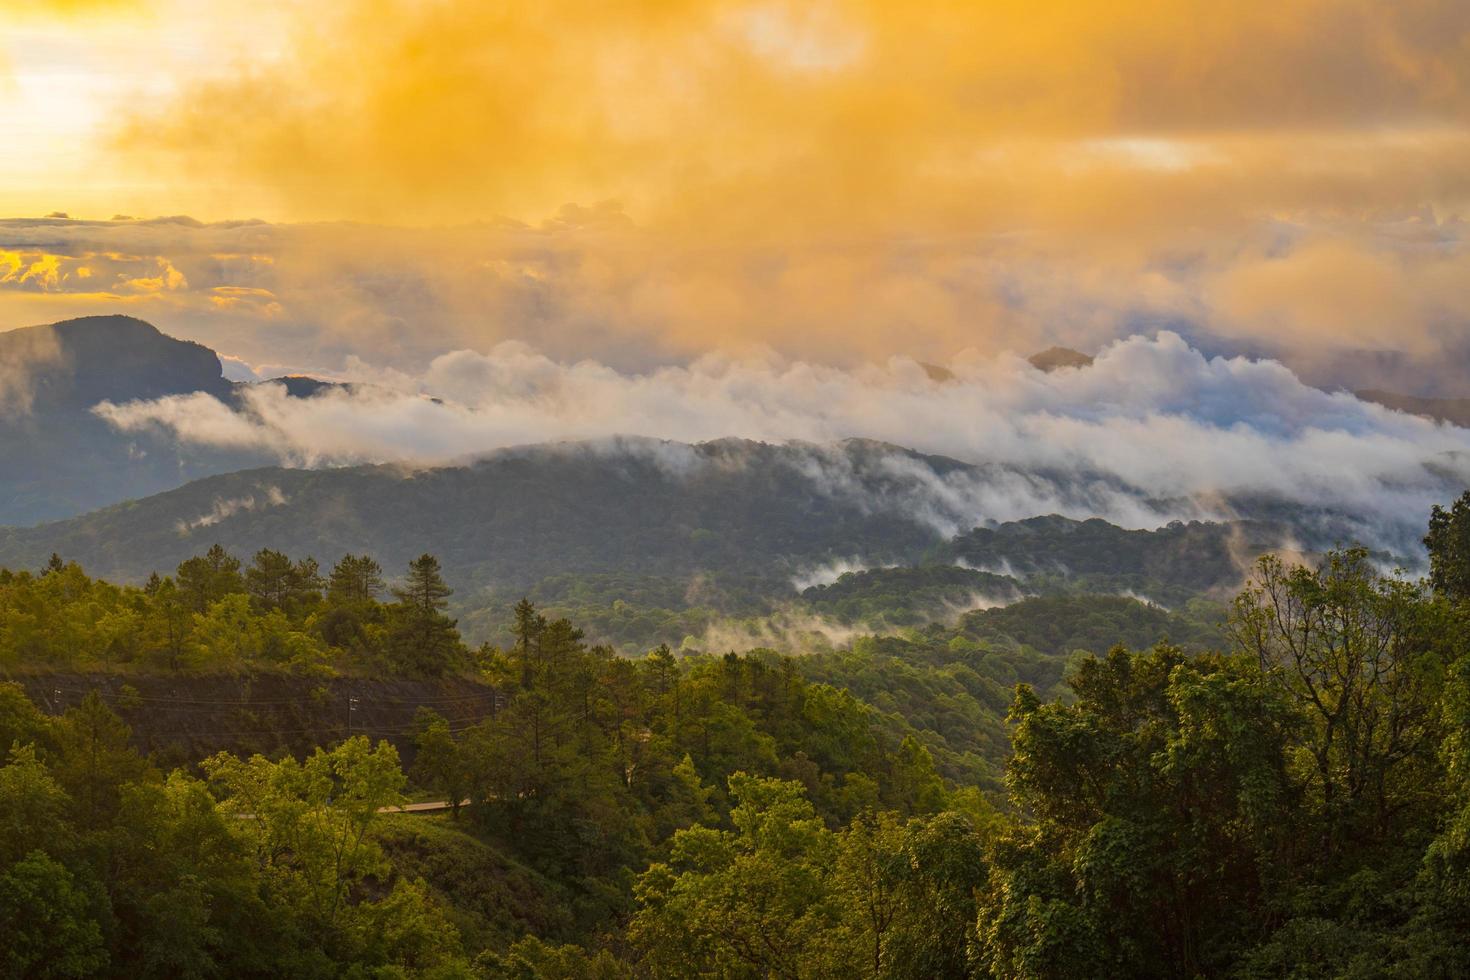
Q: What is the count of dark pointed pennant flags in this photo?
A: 0